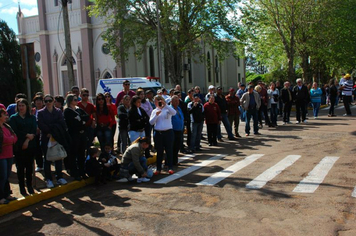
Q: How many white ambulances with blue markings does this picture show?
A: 1